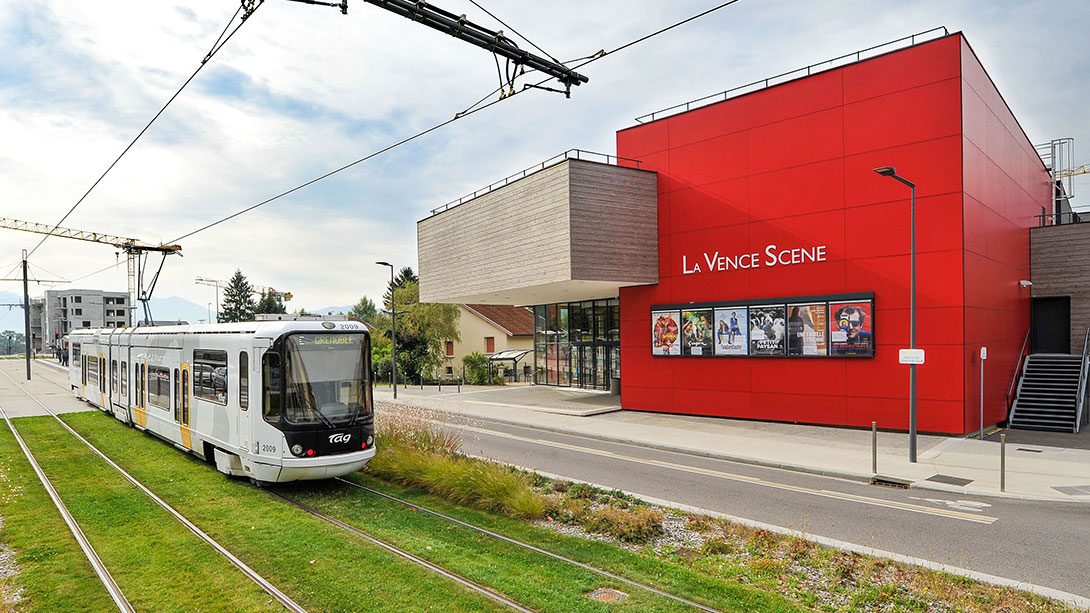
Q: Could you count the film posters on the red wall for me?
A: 6